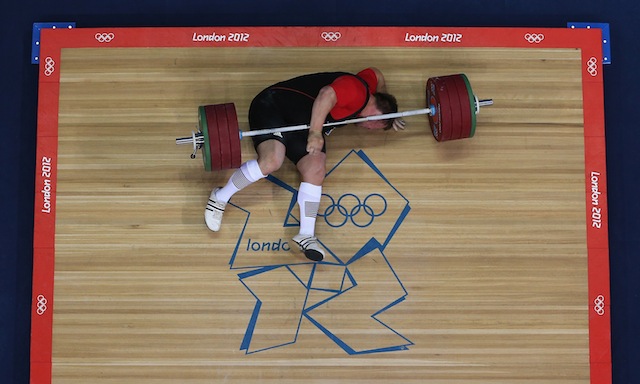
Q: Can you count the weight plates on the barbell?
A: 8